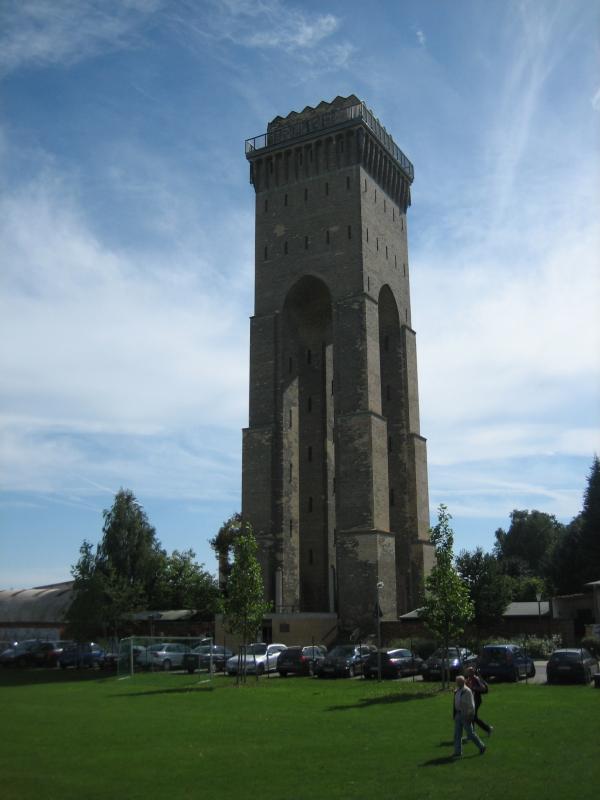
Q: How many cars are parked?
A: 13